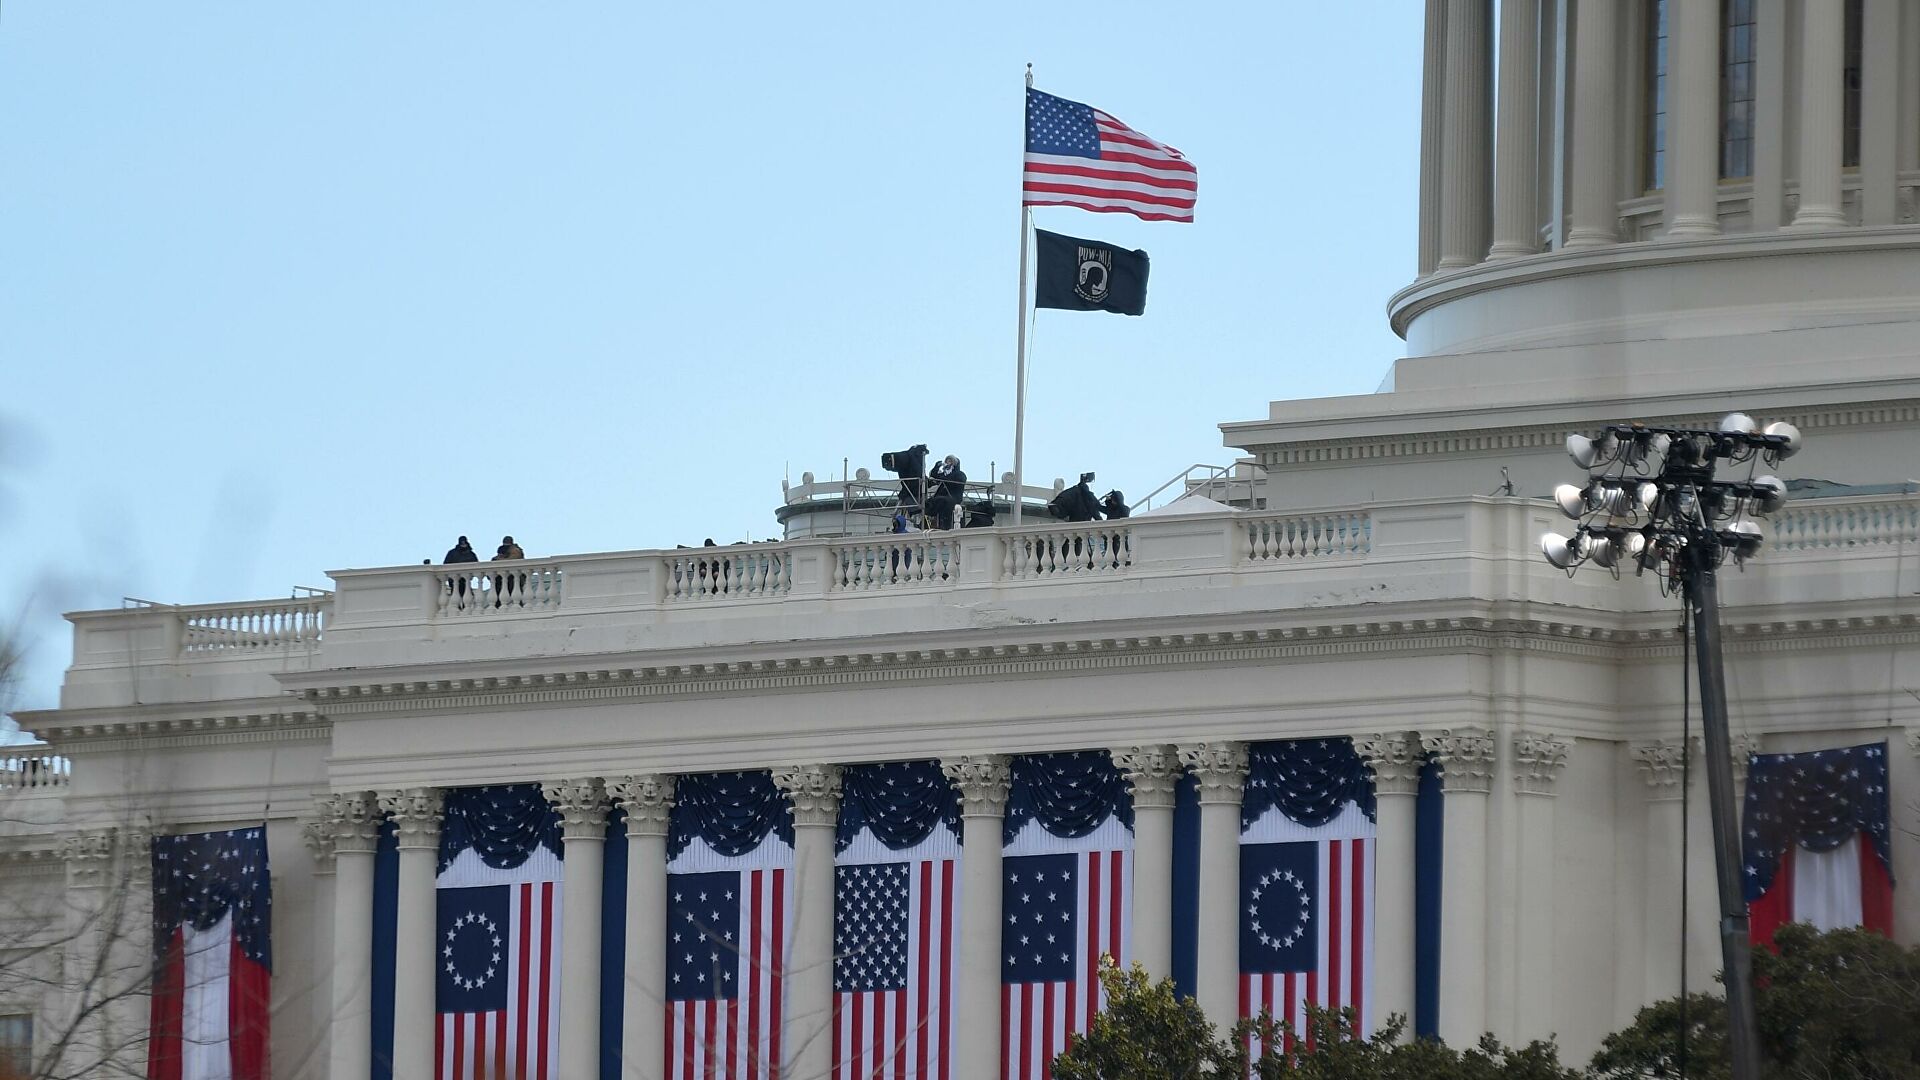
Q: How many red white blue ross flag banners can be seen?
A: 2